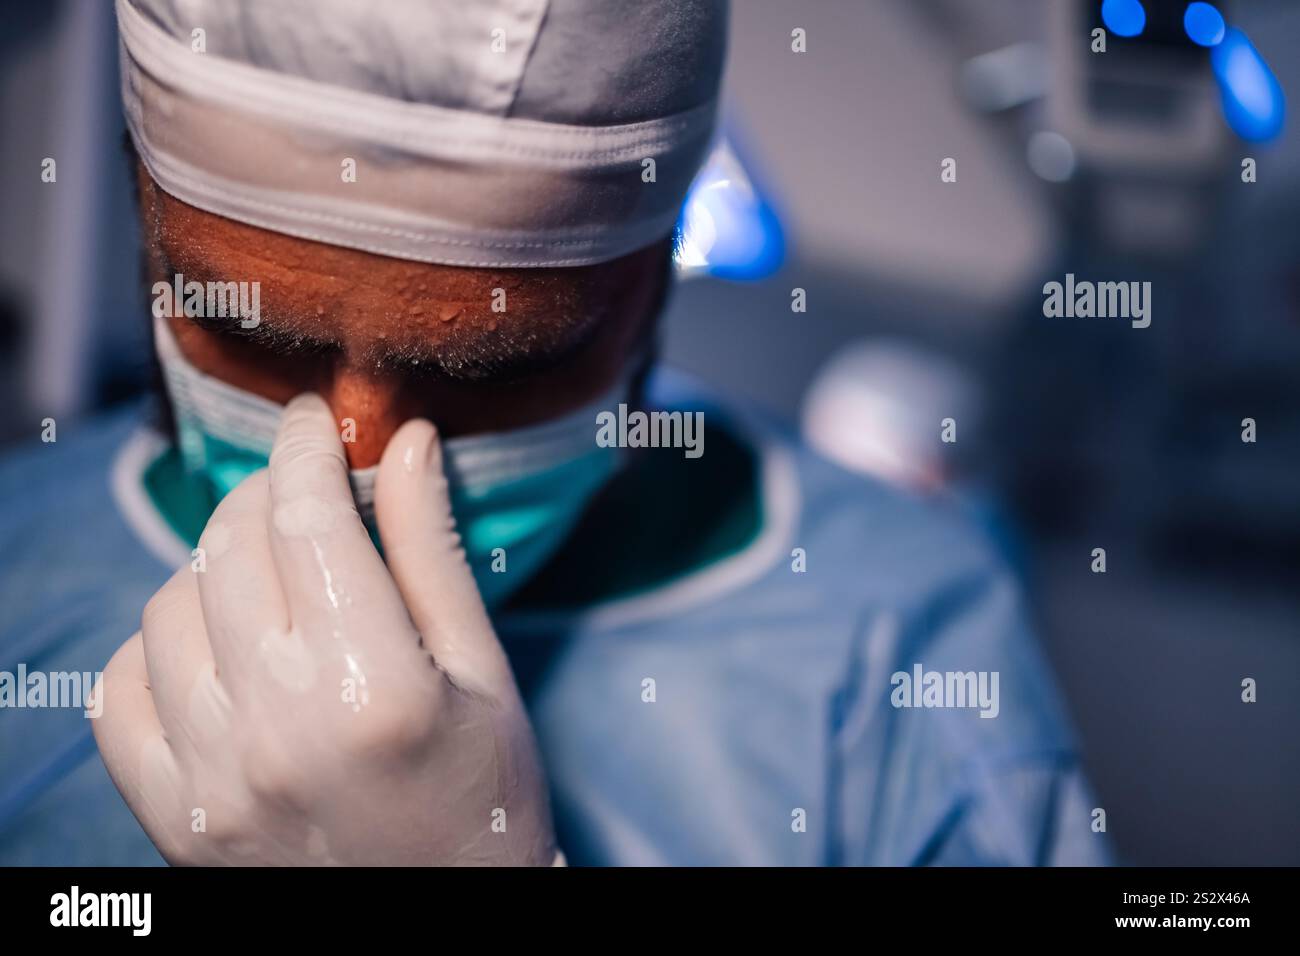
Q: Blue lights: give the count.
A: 4